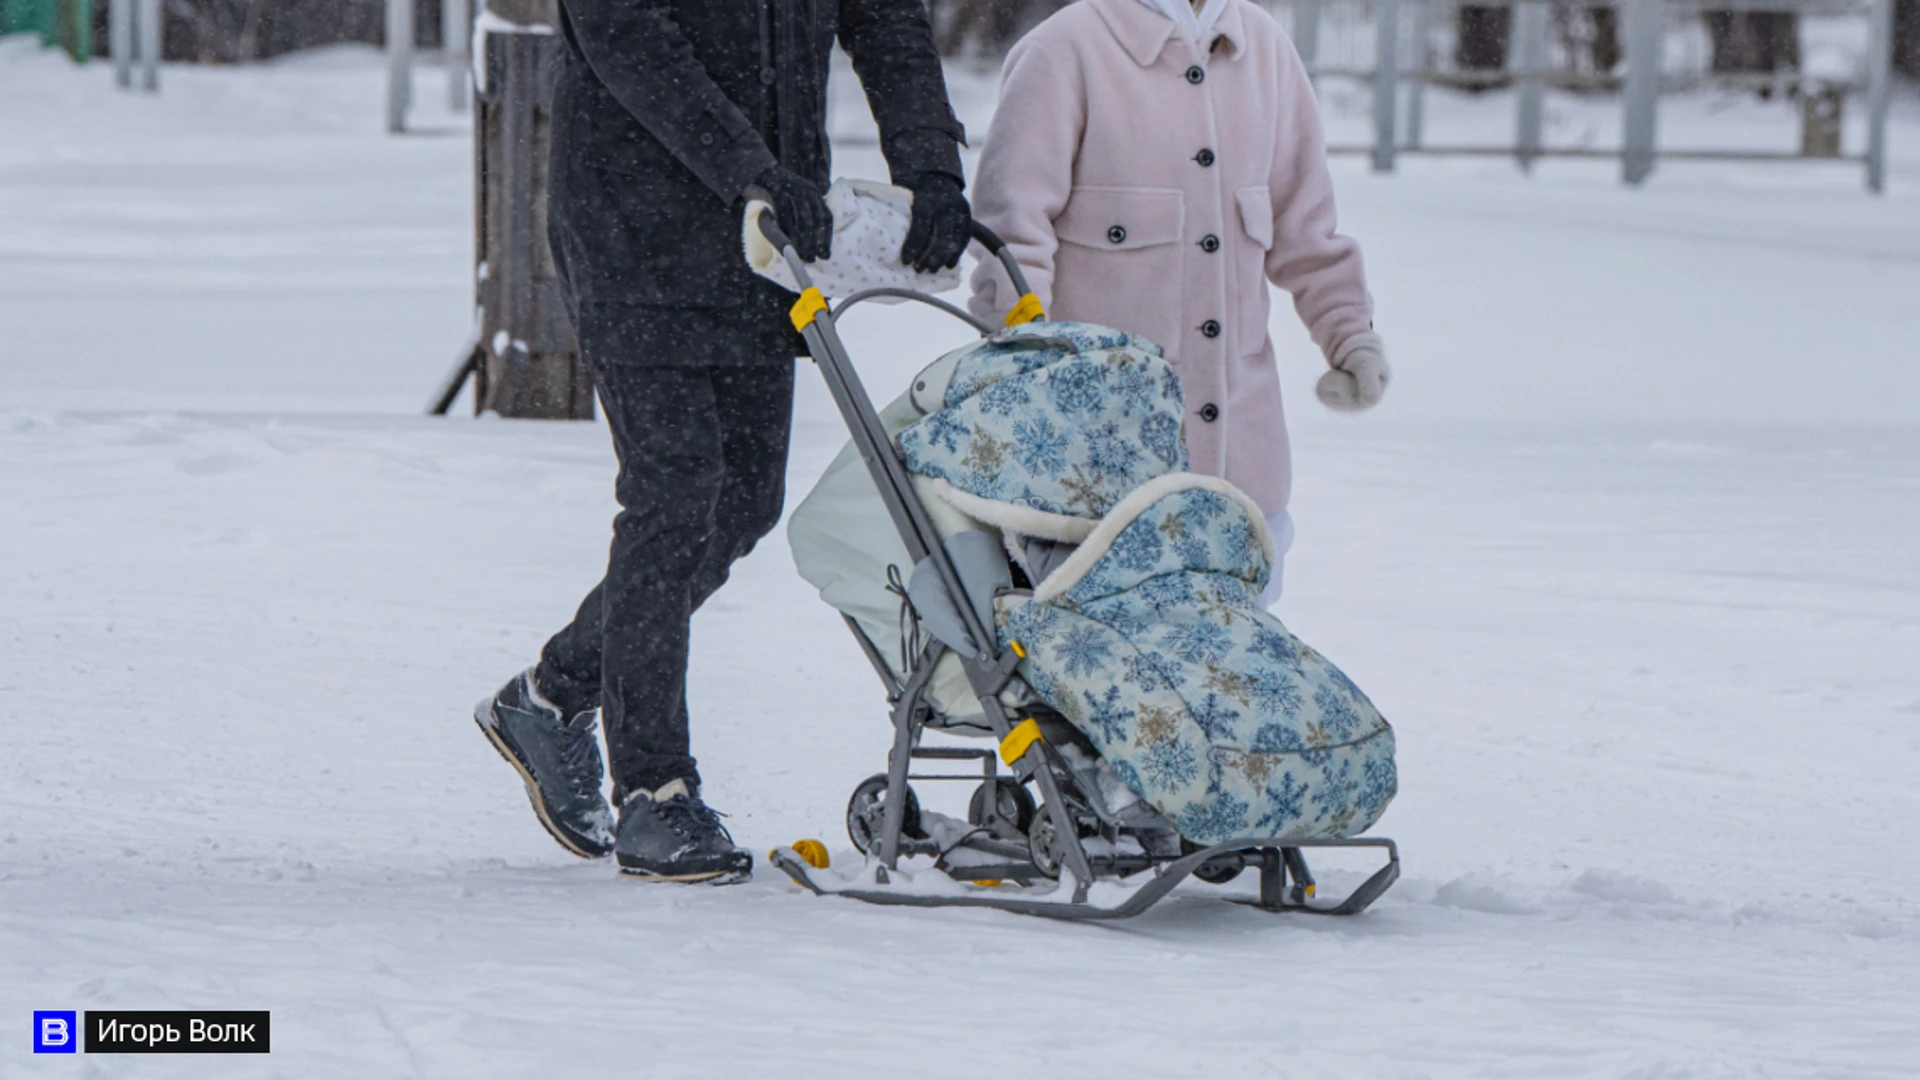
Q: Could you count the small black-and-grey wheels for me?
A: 4